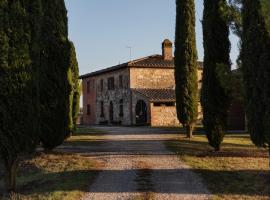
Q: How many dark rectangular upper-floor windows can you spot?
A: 4